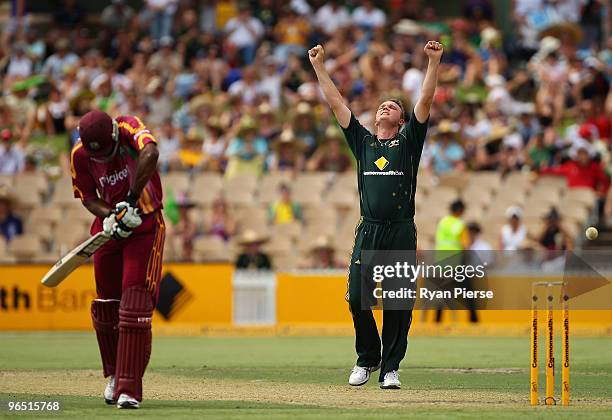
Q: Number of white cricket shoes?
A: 4